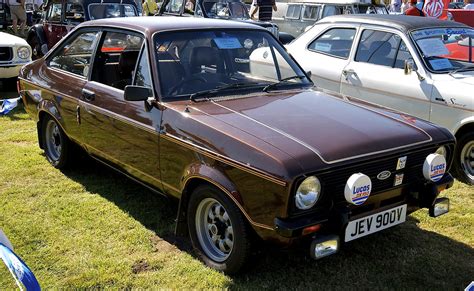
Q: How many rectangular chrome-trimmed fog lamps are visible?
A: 2